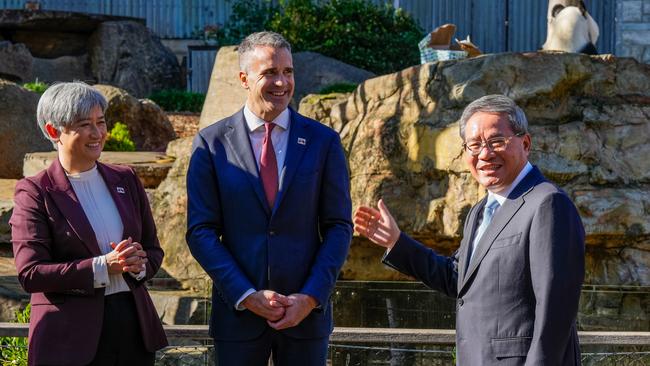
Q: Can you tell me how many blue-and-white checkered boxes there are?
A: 1